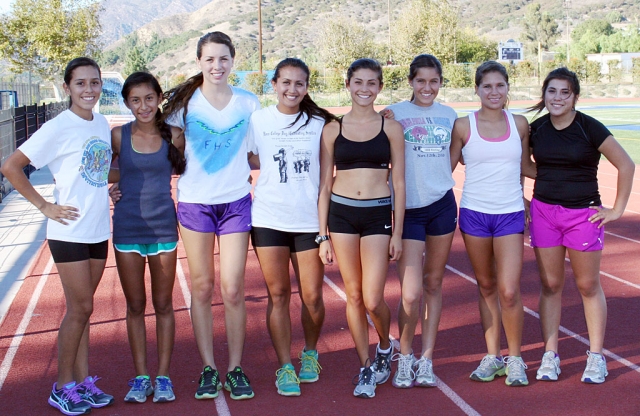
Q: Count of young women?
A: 8